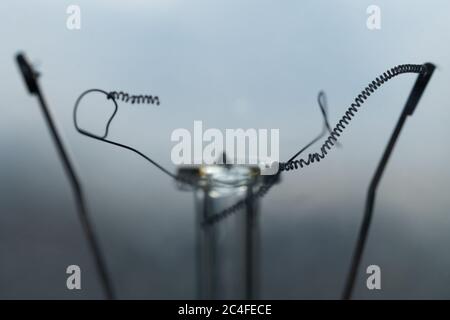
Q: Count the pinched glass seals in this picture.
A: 1